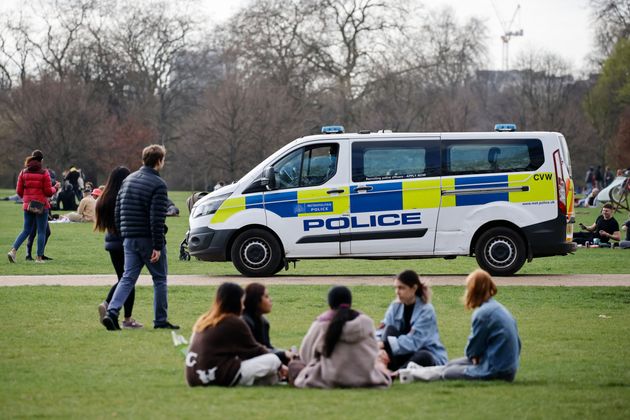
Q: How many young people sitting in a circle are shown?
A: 5